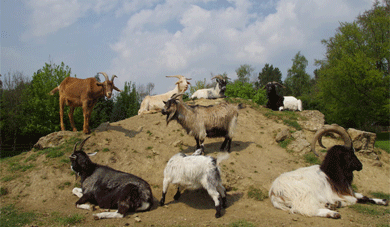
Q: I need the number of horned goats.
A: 7